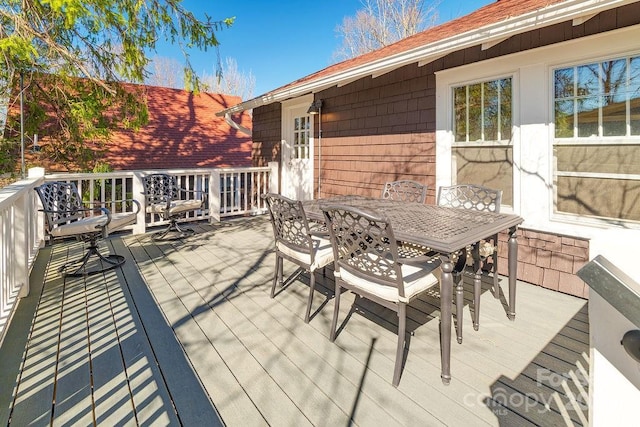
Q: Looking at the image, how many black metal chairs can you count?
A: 6